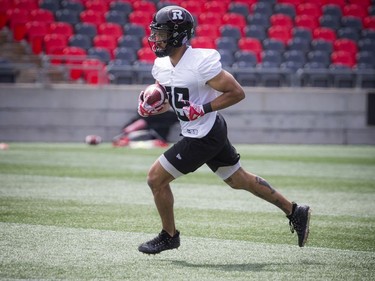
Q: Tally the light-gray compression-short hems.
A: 2